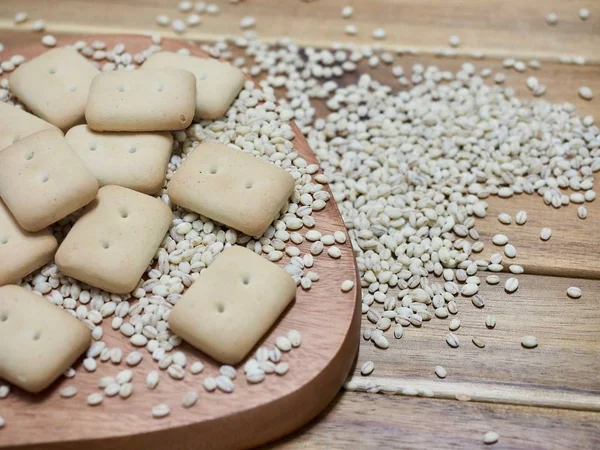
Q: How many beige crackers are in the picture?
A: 11